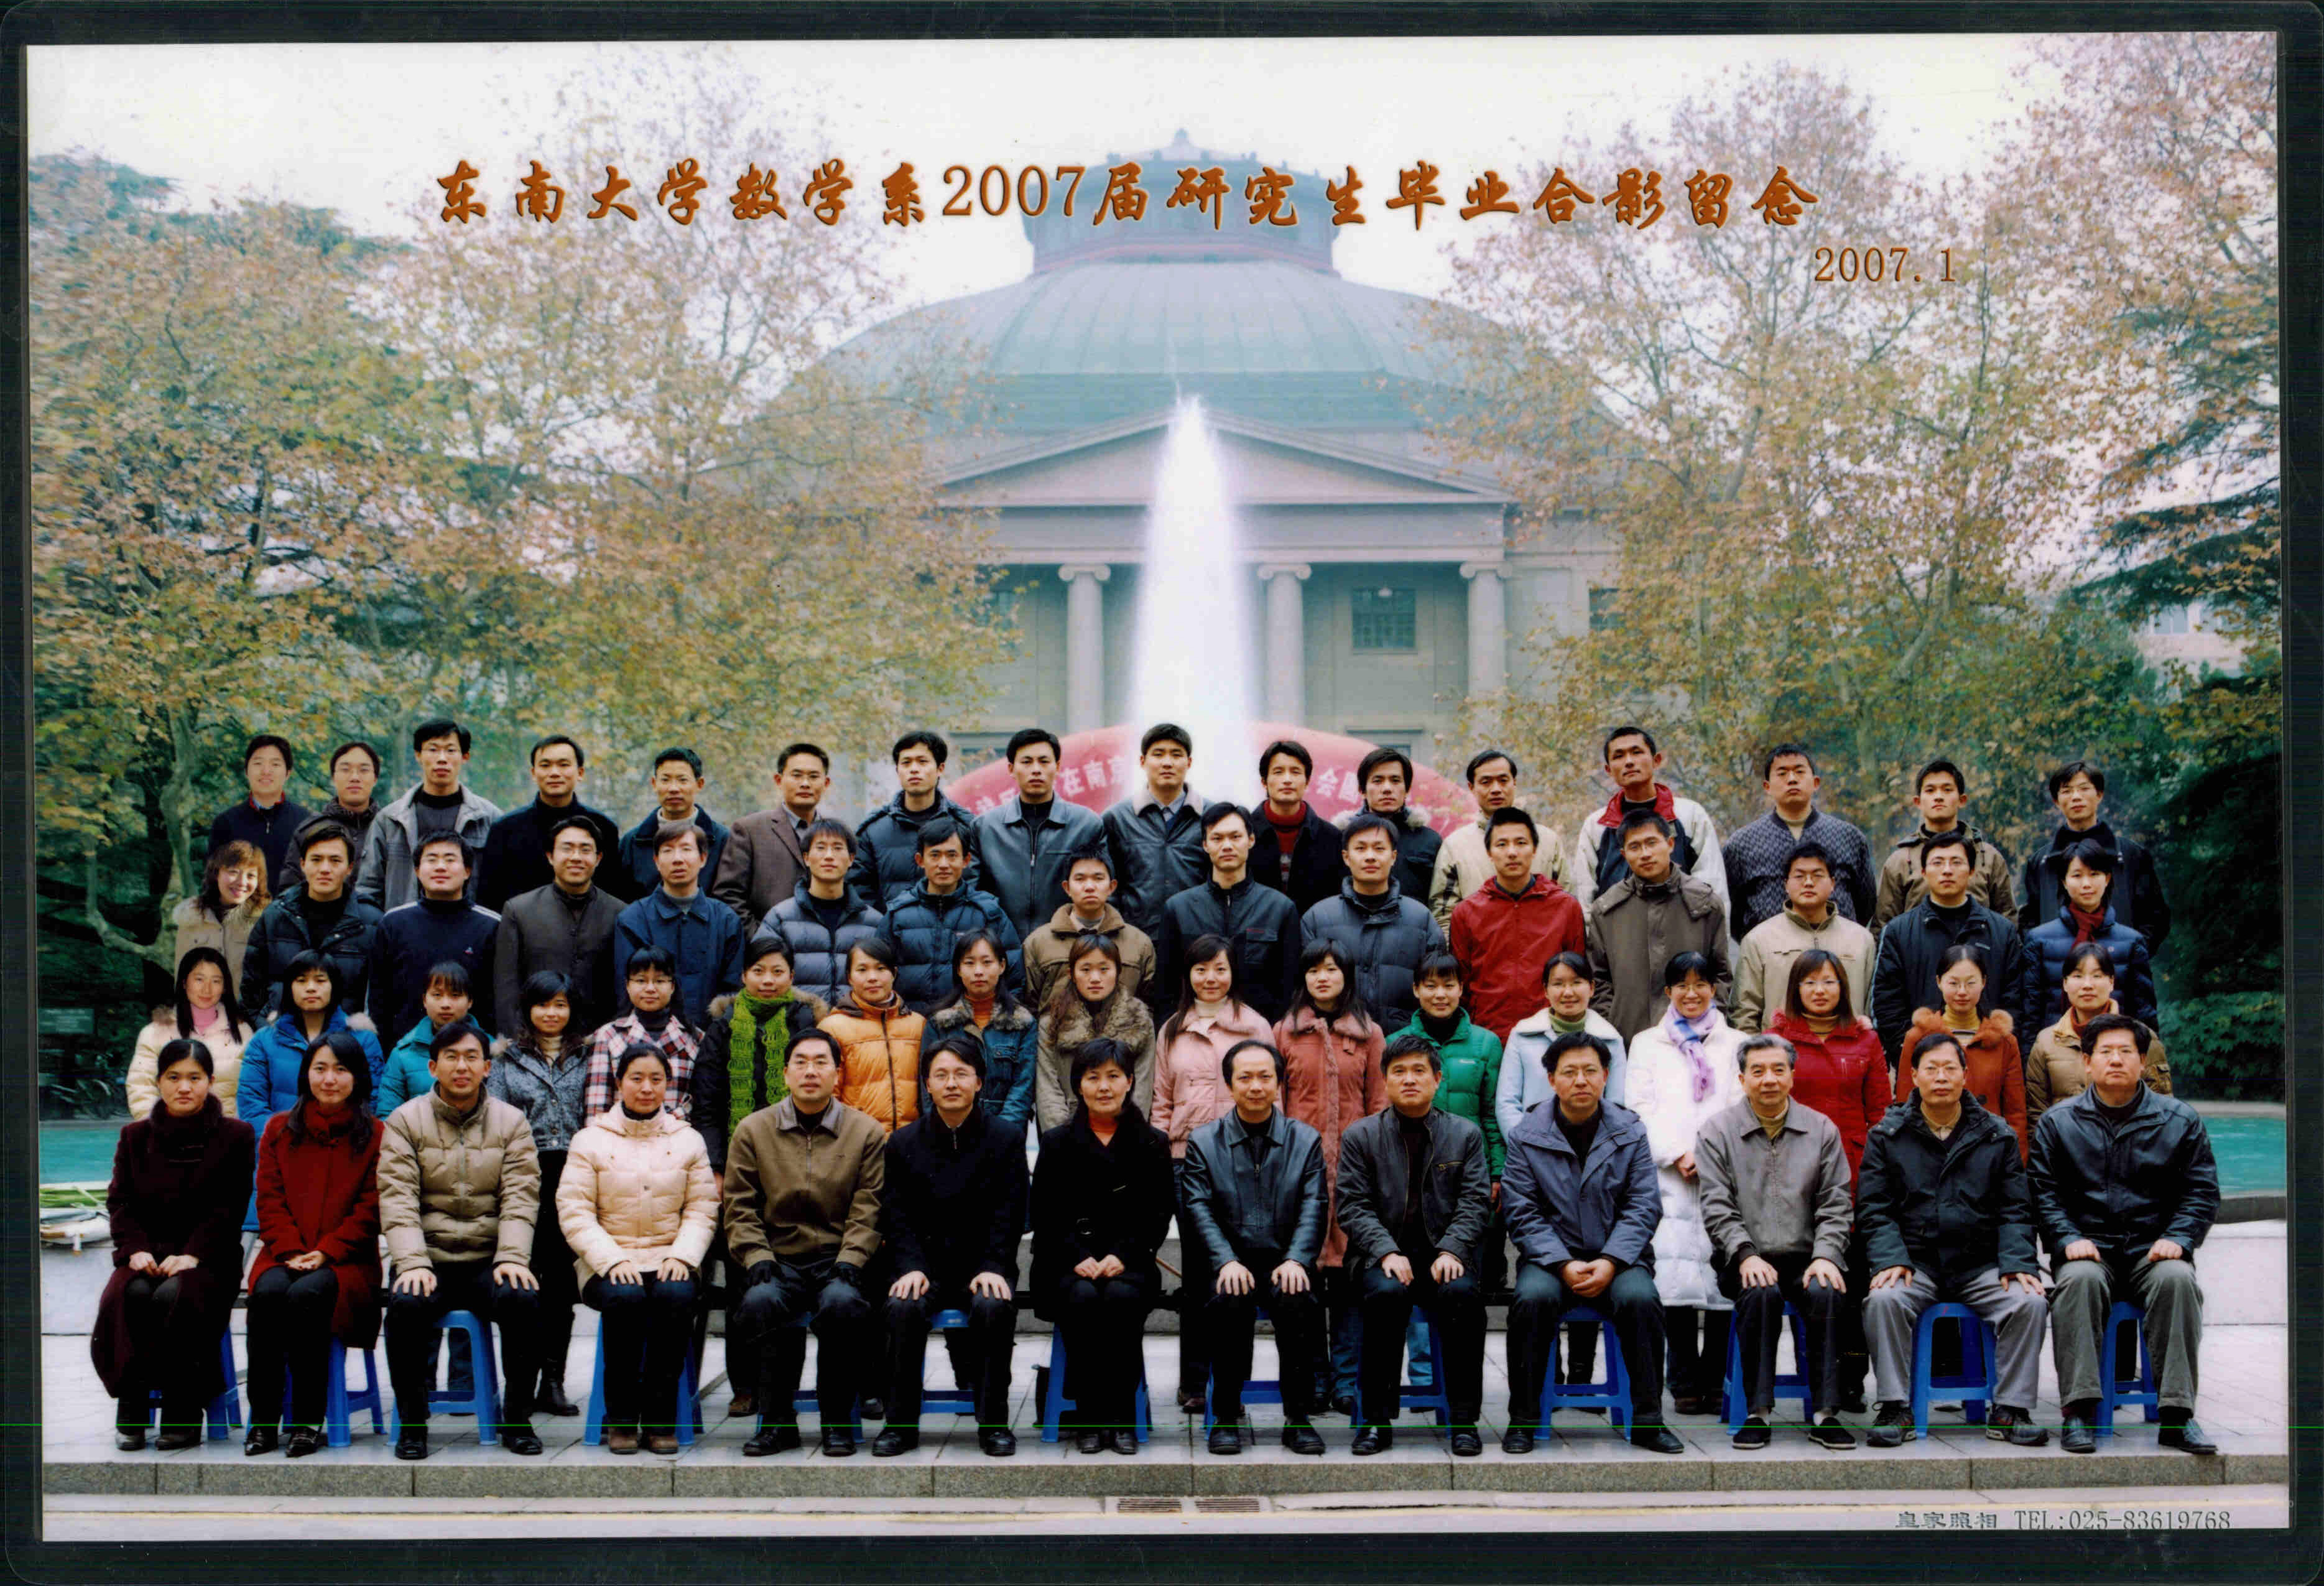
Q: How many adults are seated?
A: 13